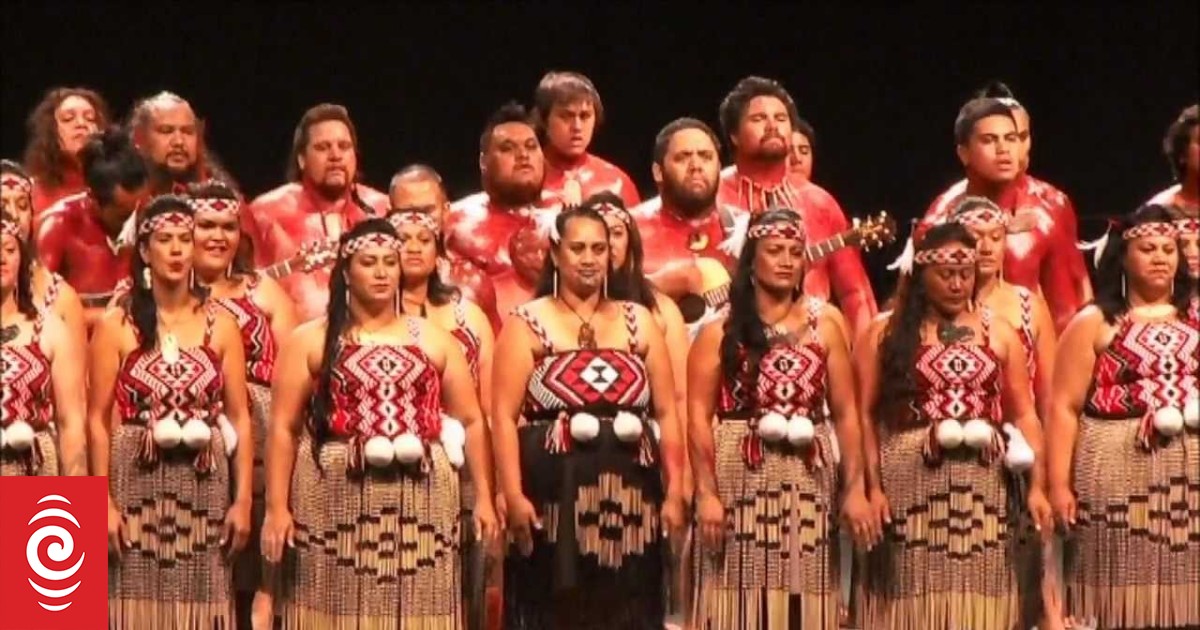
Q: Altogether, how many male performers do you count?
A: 13